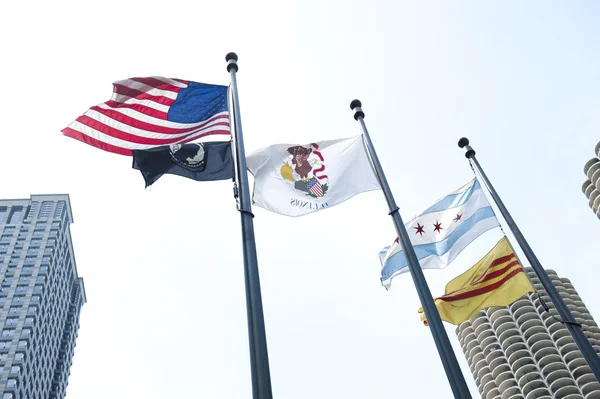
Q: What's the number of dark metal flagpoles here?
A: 3